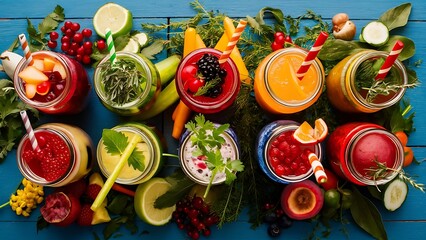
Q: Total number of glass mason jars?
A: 10